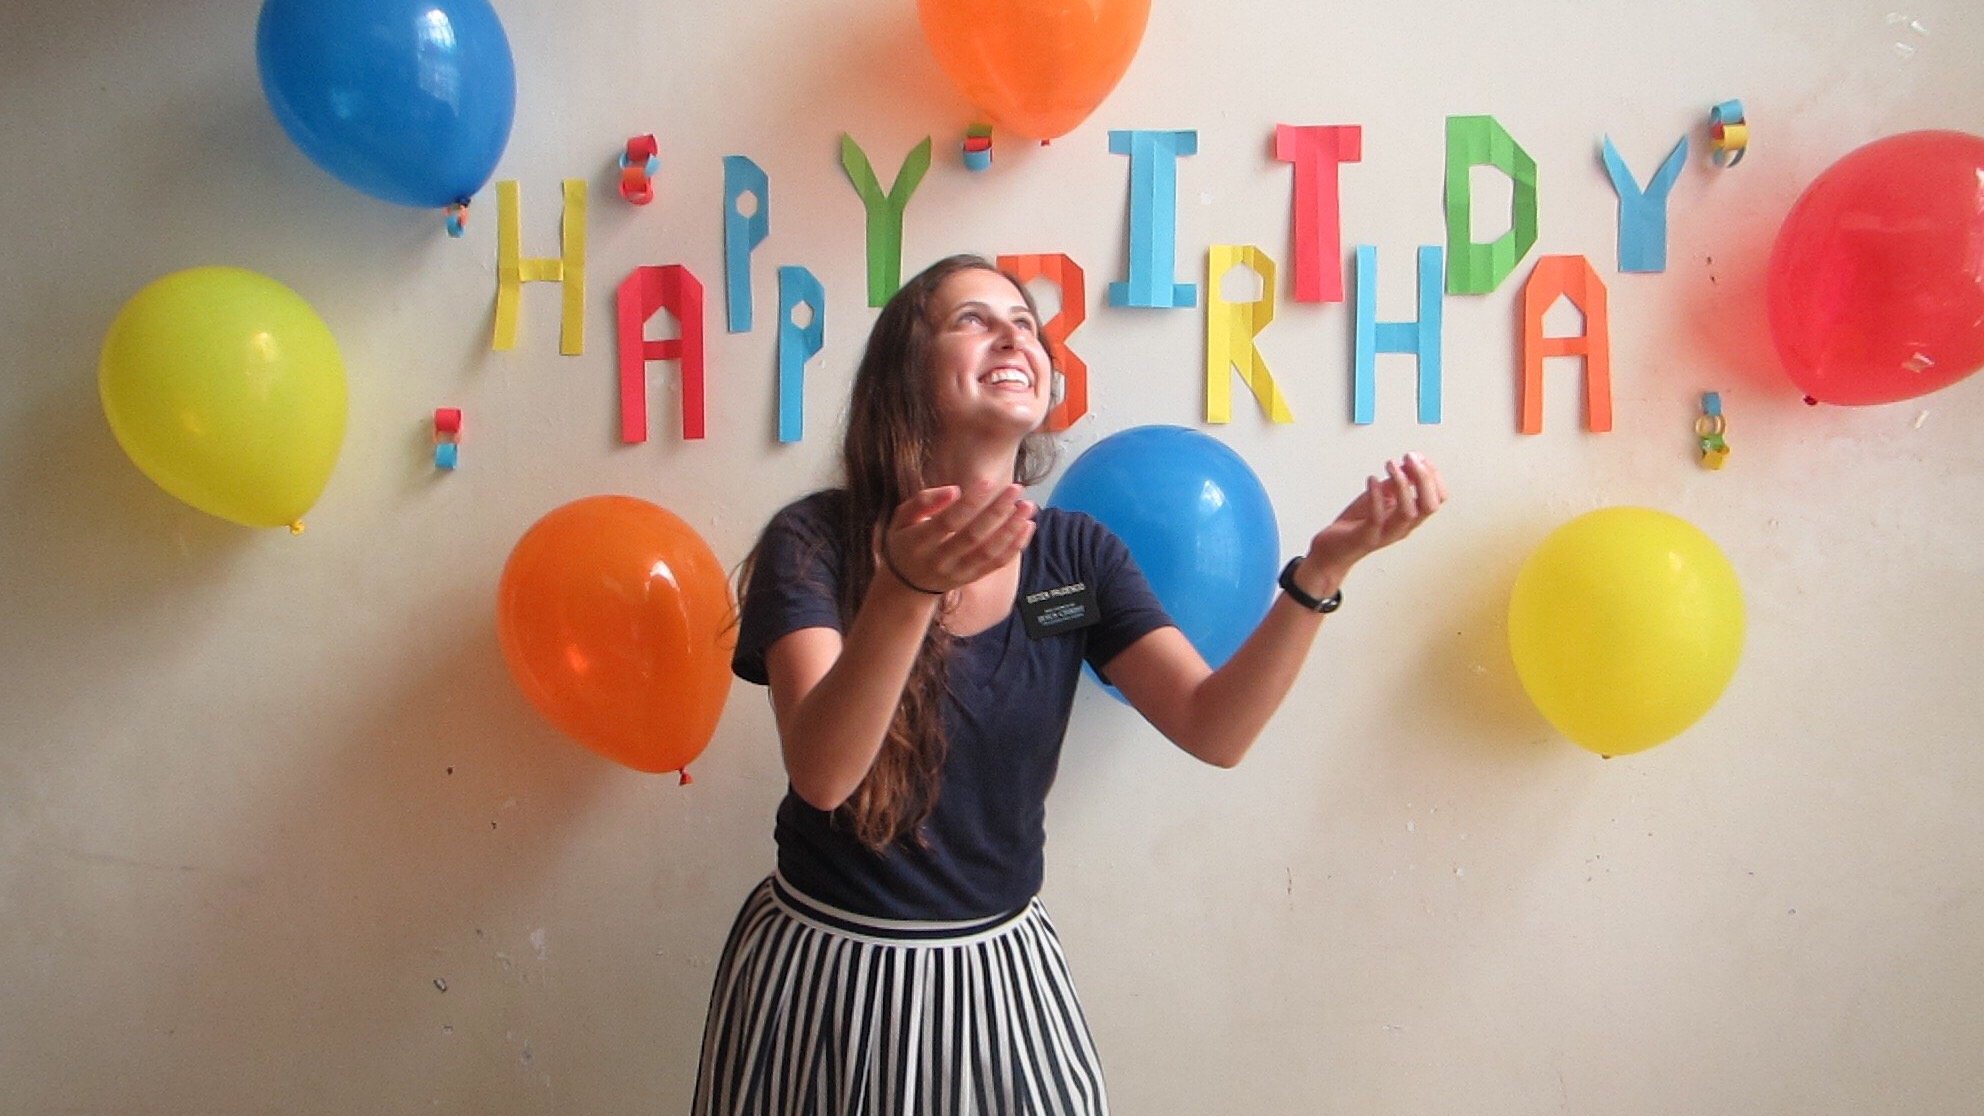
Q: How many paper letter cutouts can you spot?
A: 13